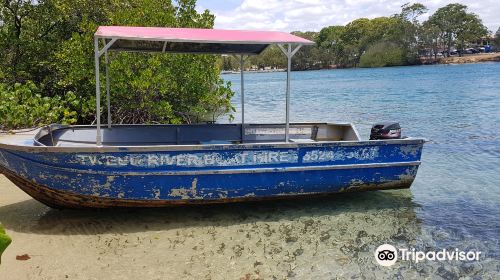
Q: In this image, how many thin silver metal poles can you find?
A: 4